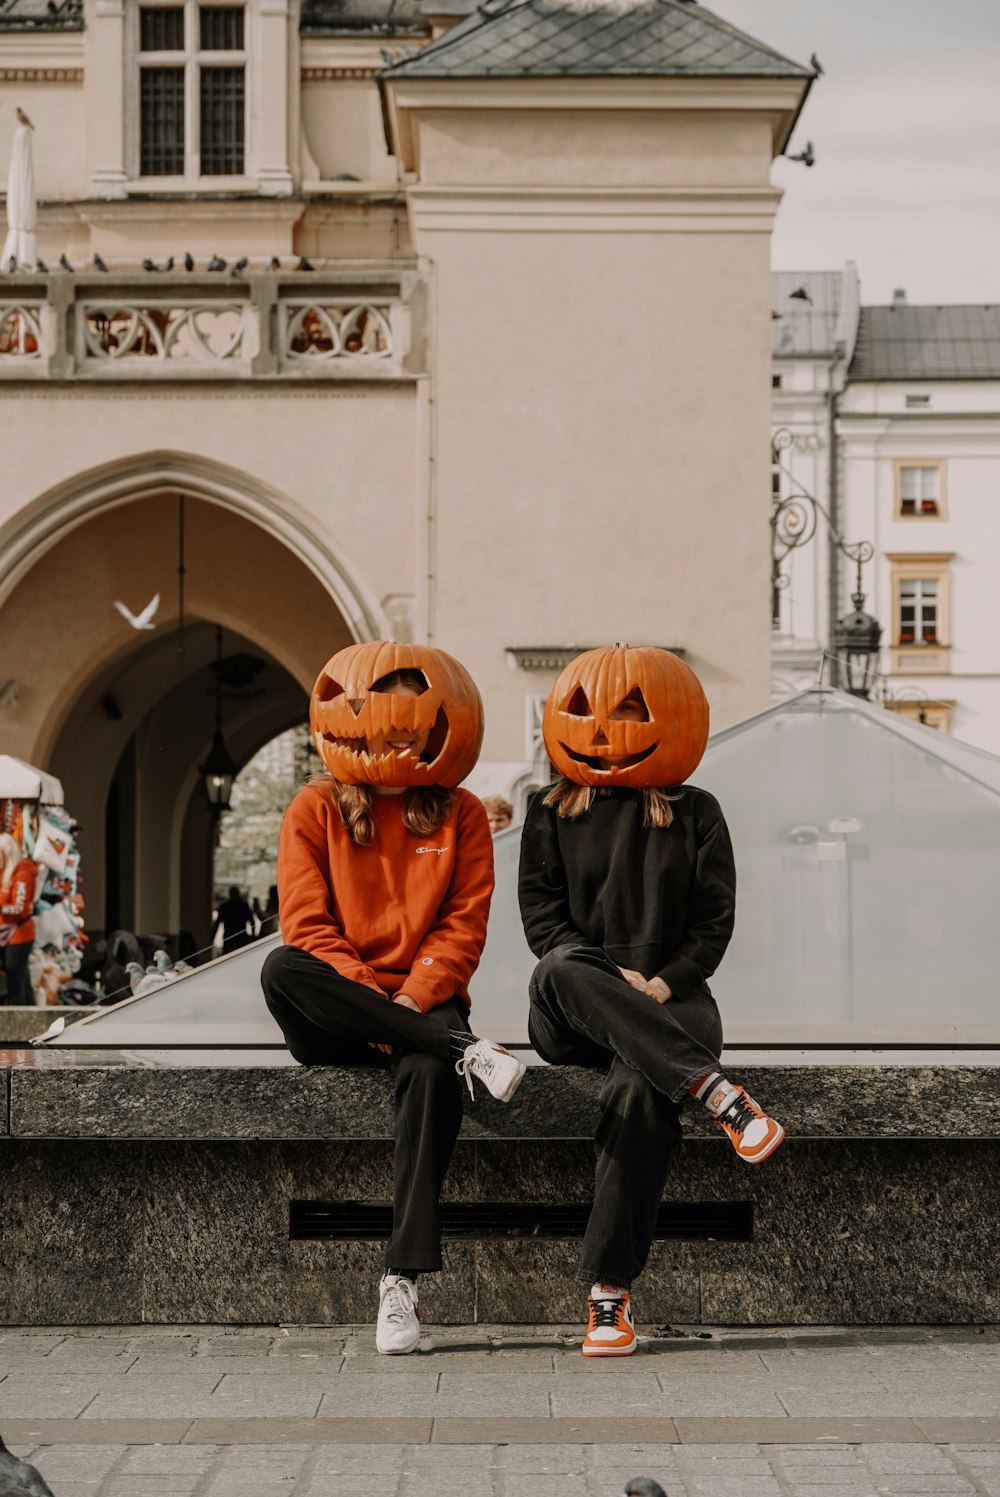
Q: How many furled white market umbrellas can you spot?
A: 1